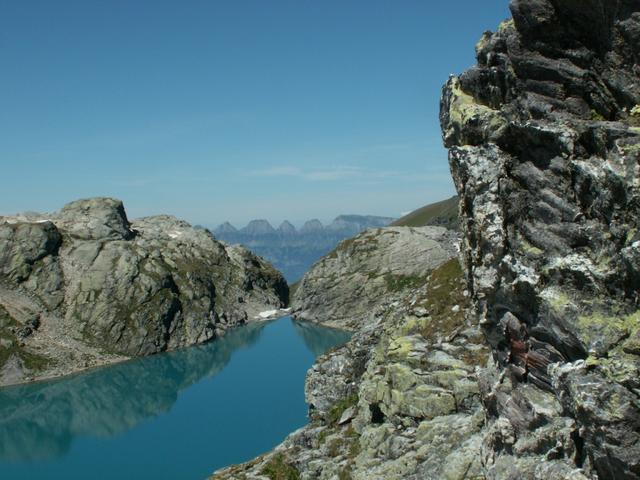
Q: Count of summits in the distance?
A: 5